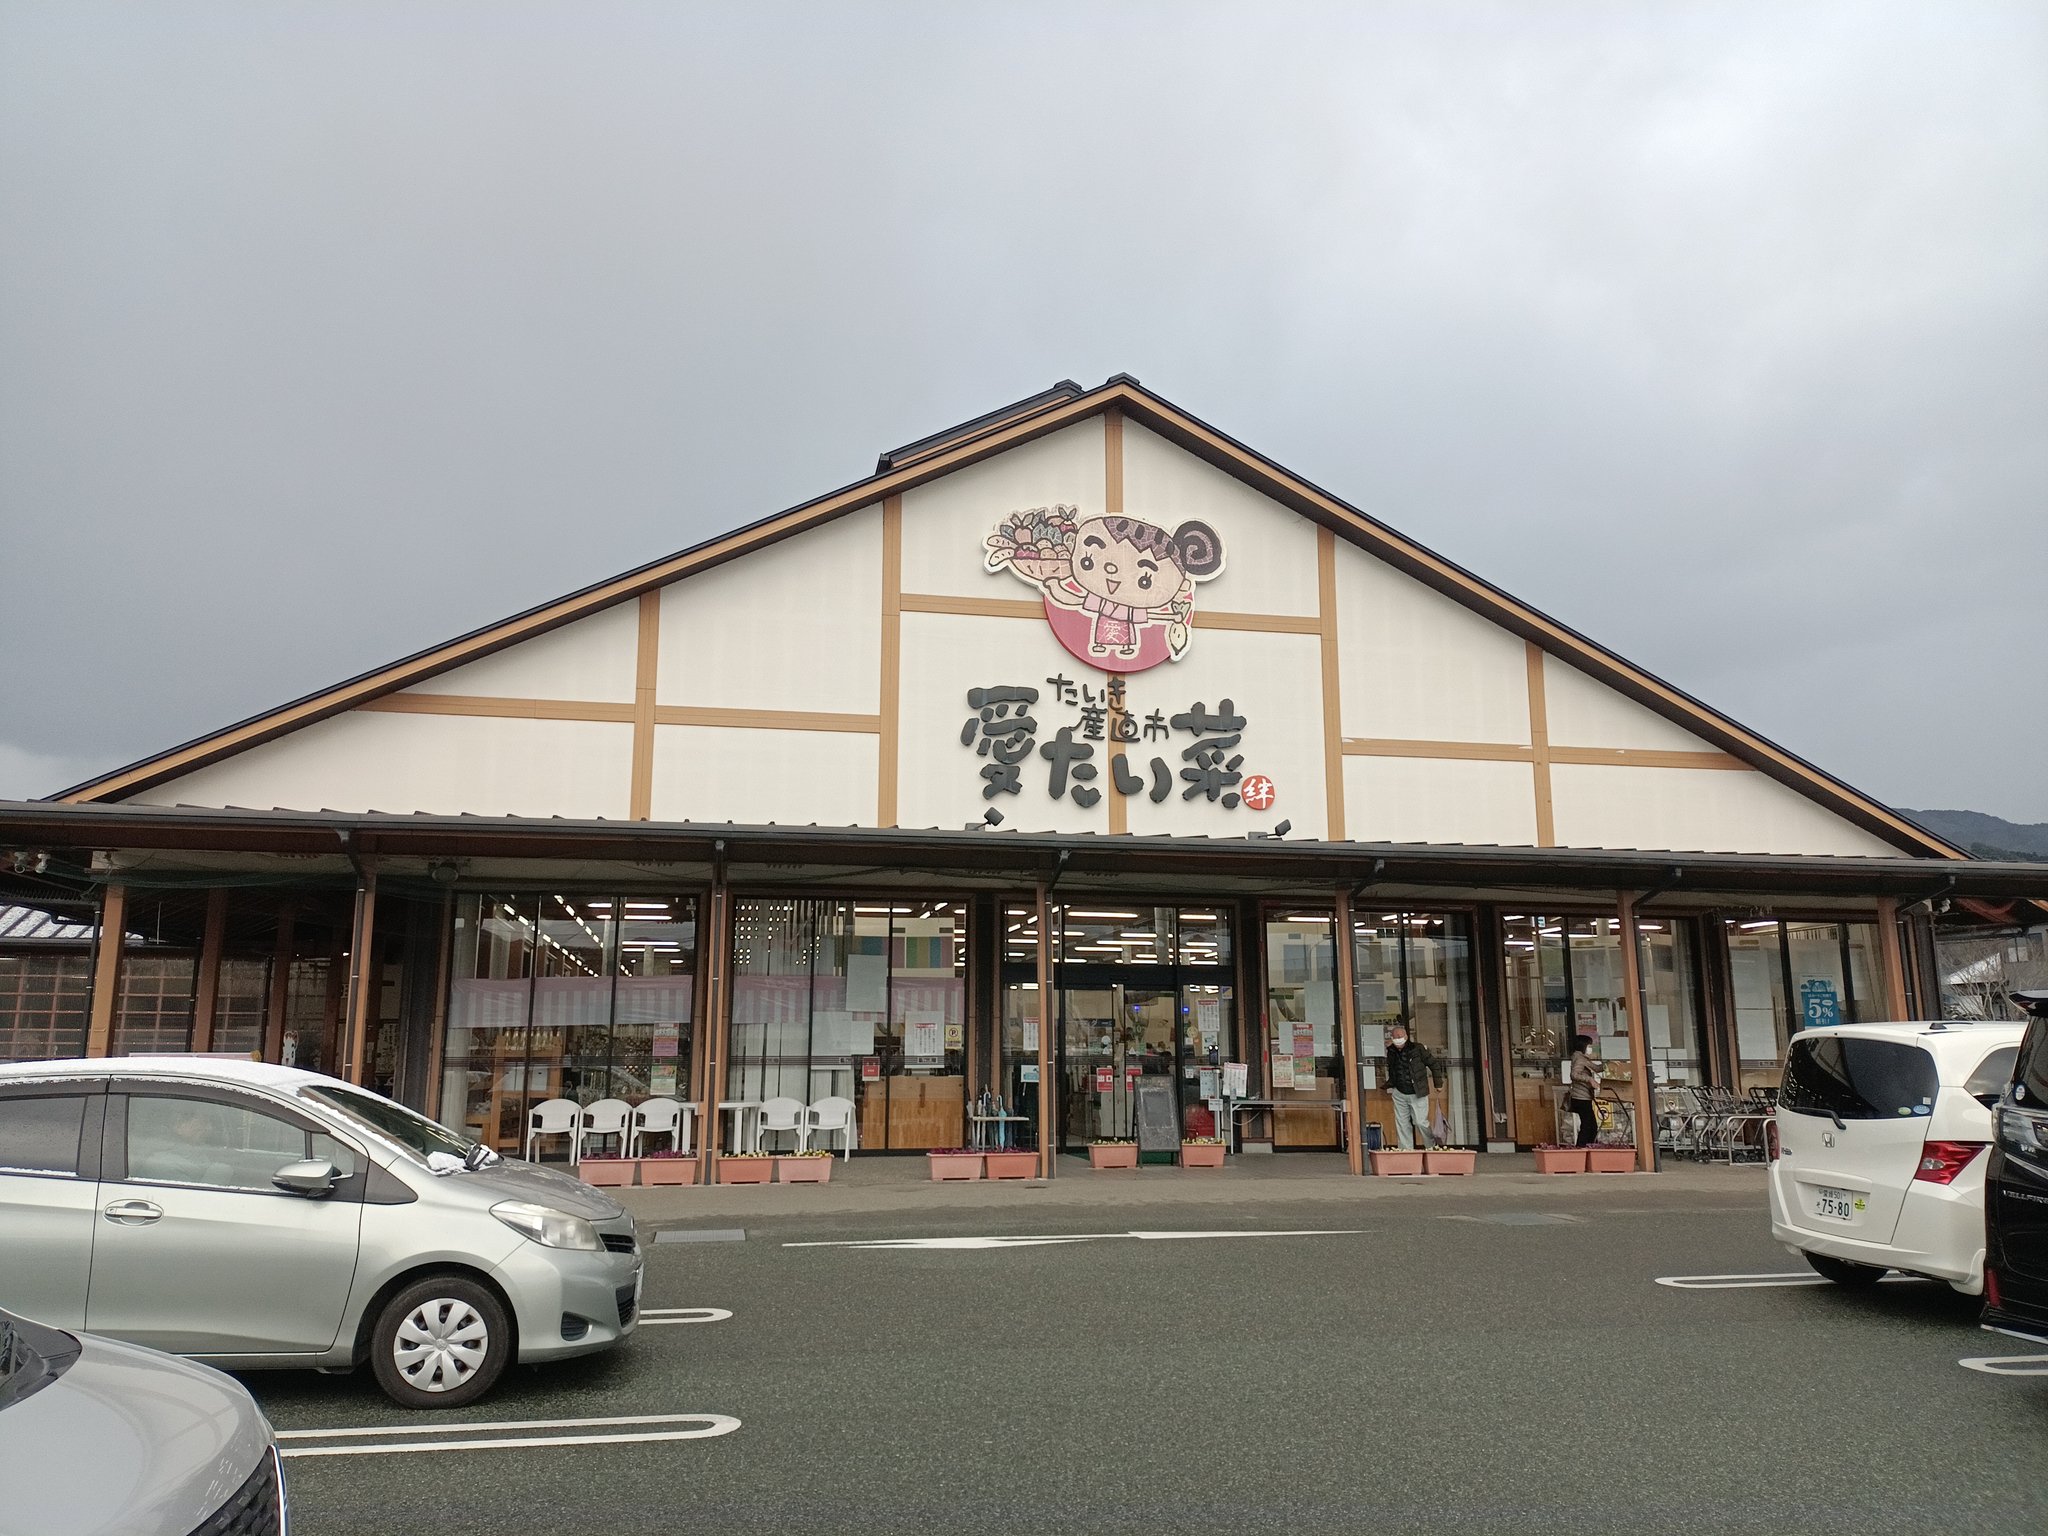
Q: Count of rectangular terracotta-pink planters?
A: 12